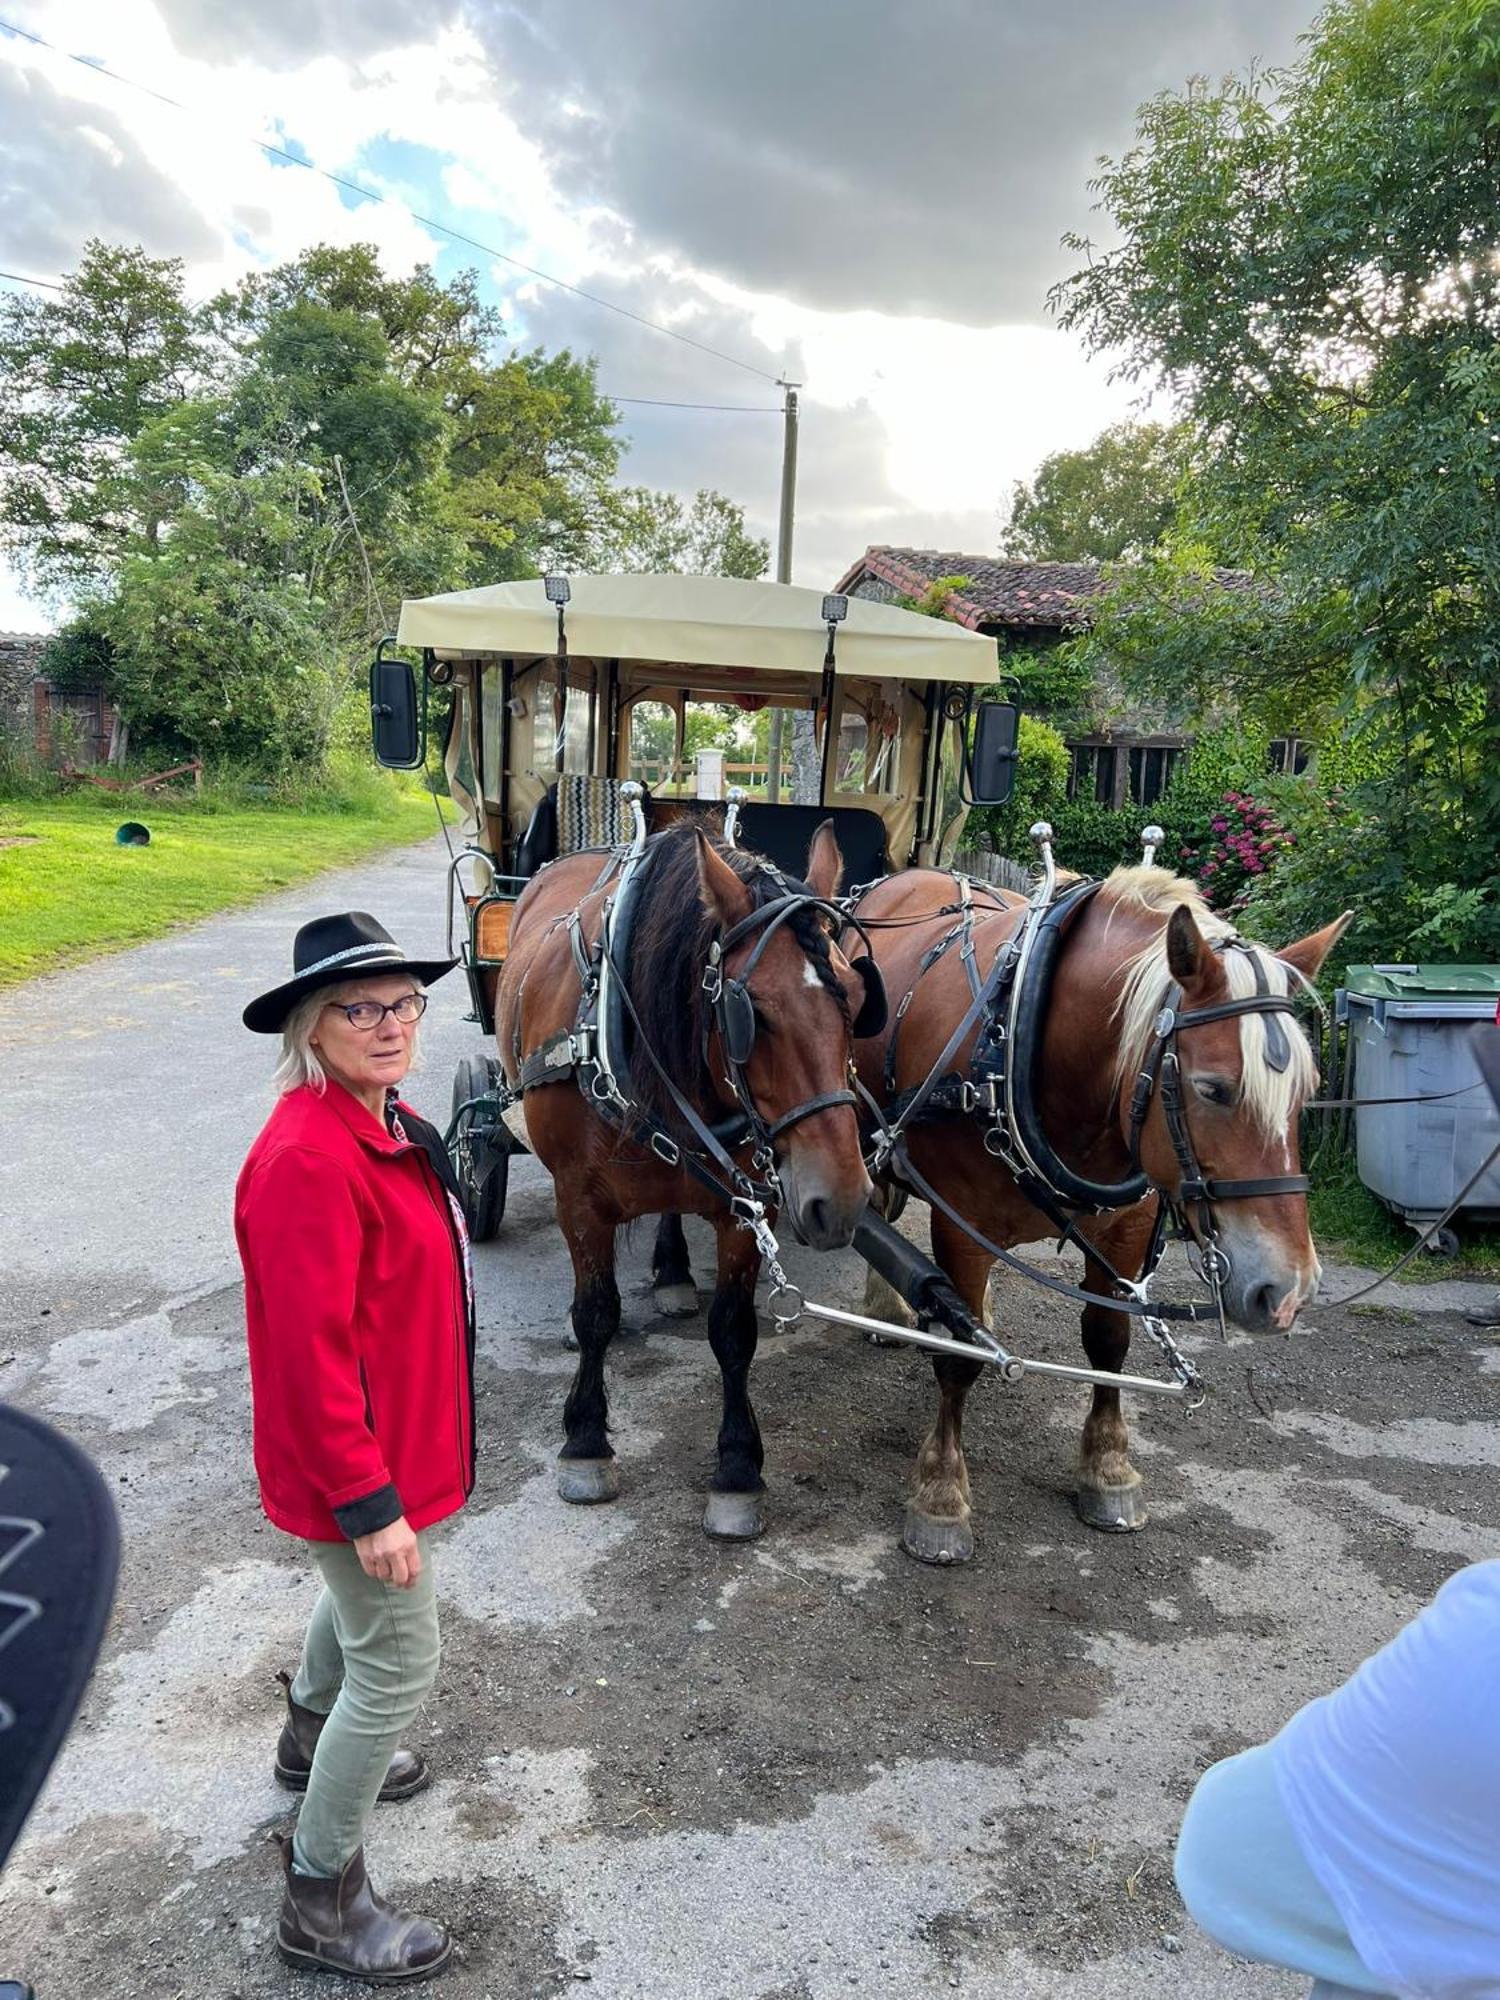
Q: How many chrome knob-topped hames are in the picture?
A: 4